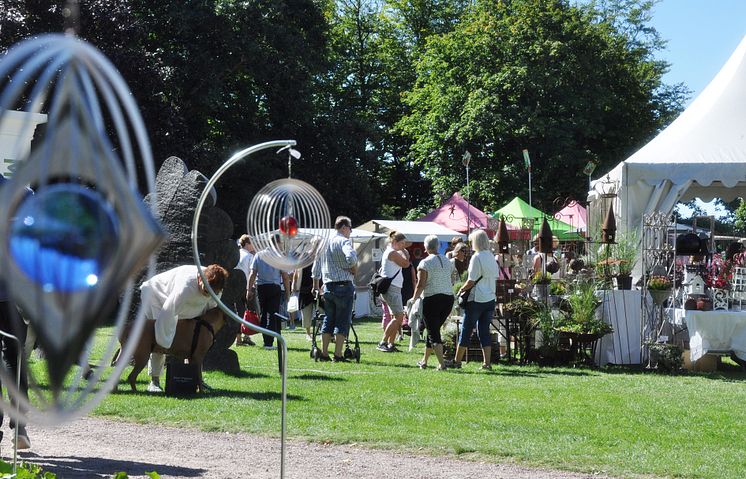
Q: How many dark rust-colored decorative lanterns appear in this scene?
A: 3